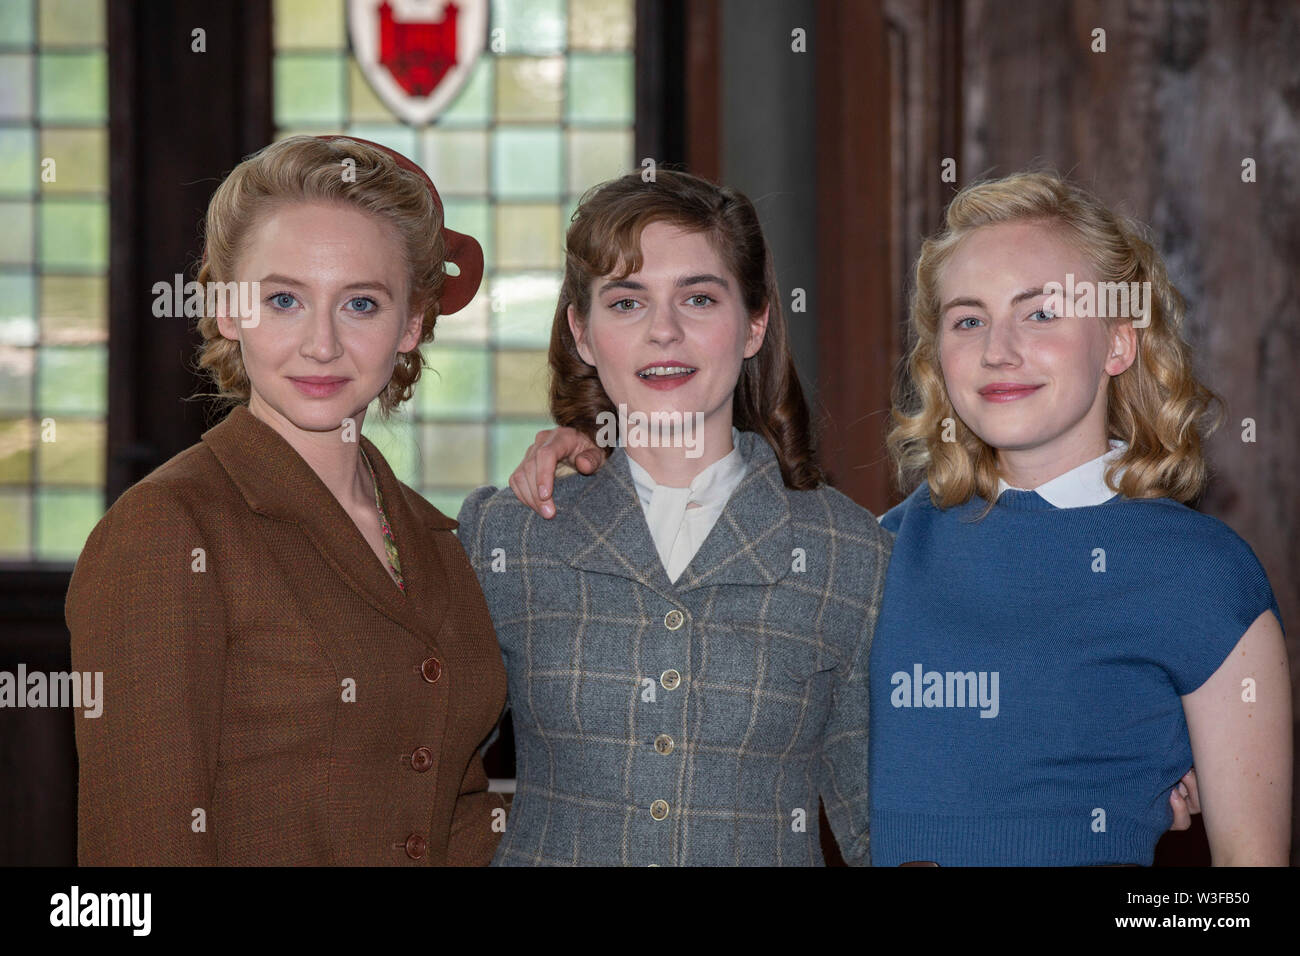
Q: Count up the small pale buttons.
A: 4